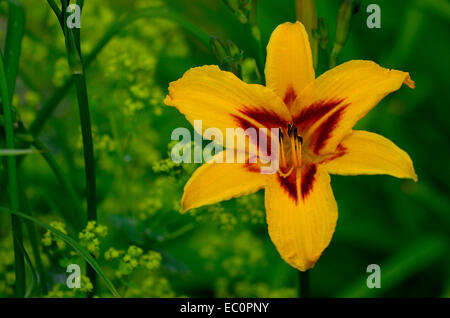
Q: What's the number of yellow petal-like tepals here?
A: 6